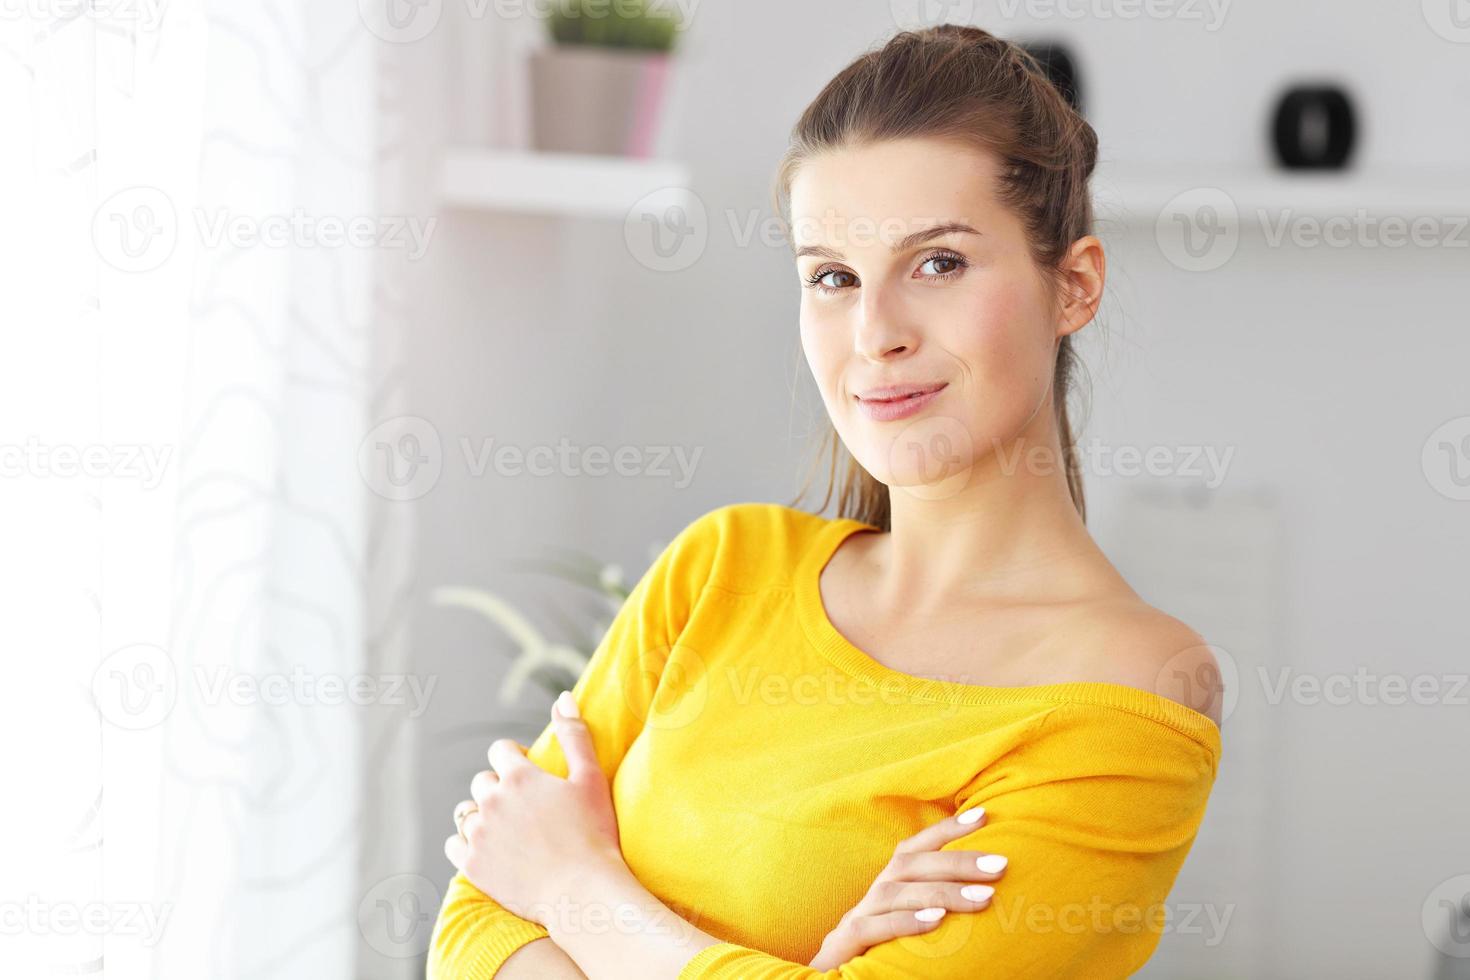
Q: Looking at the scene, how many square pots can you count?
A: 1